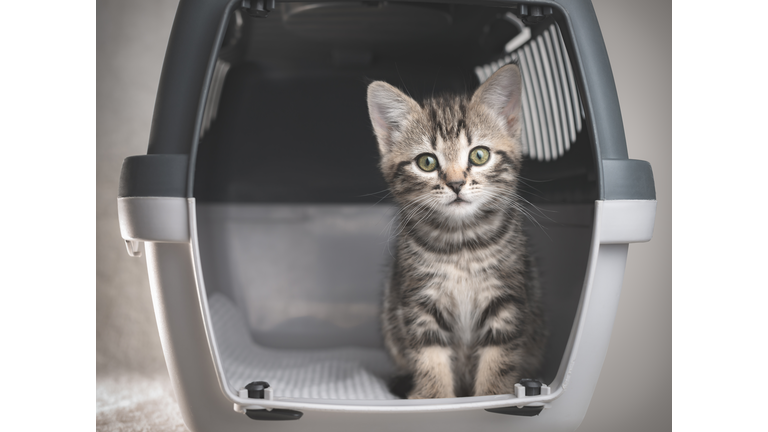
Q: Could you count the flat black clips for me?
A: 2